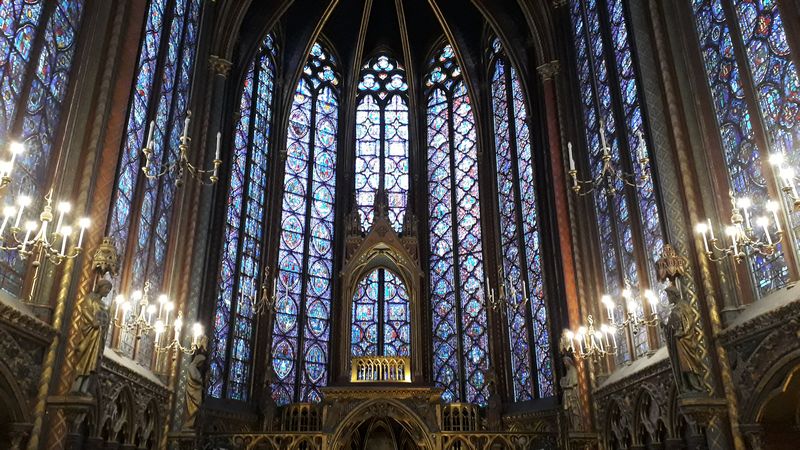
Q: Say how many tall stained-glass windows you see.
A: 9